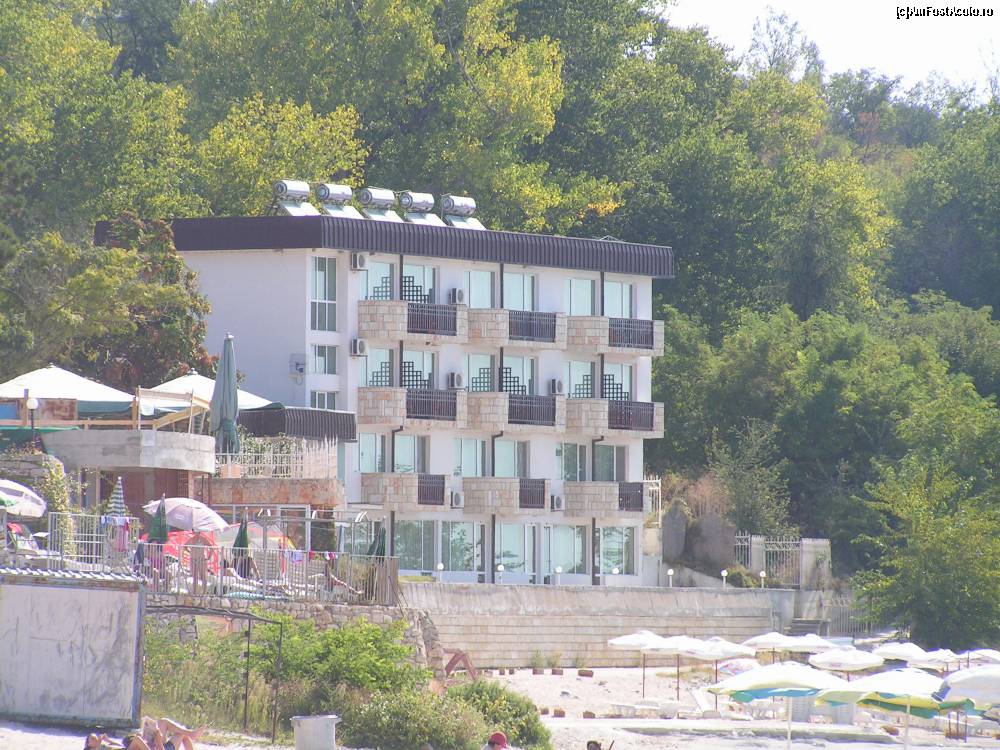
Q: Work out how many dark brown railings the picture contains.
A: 9